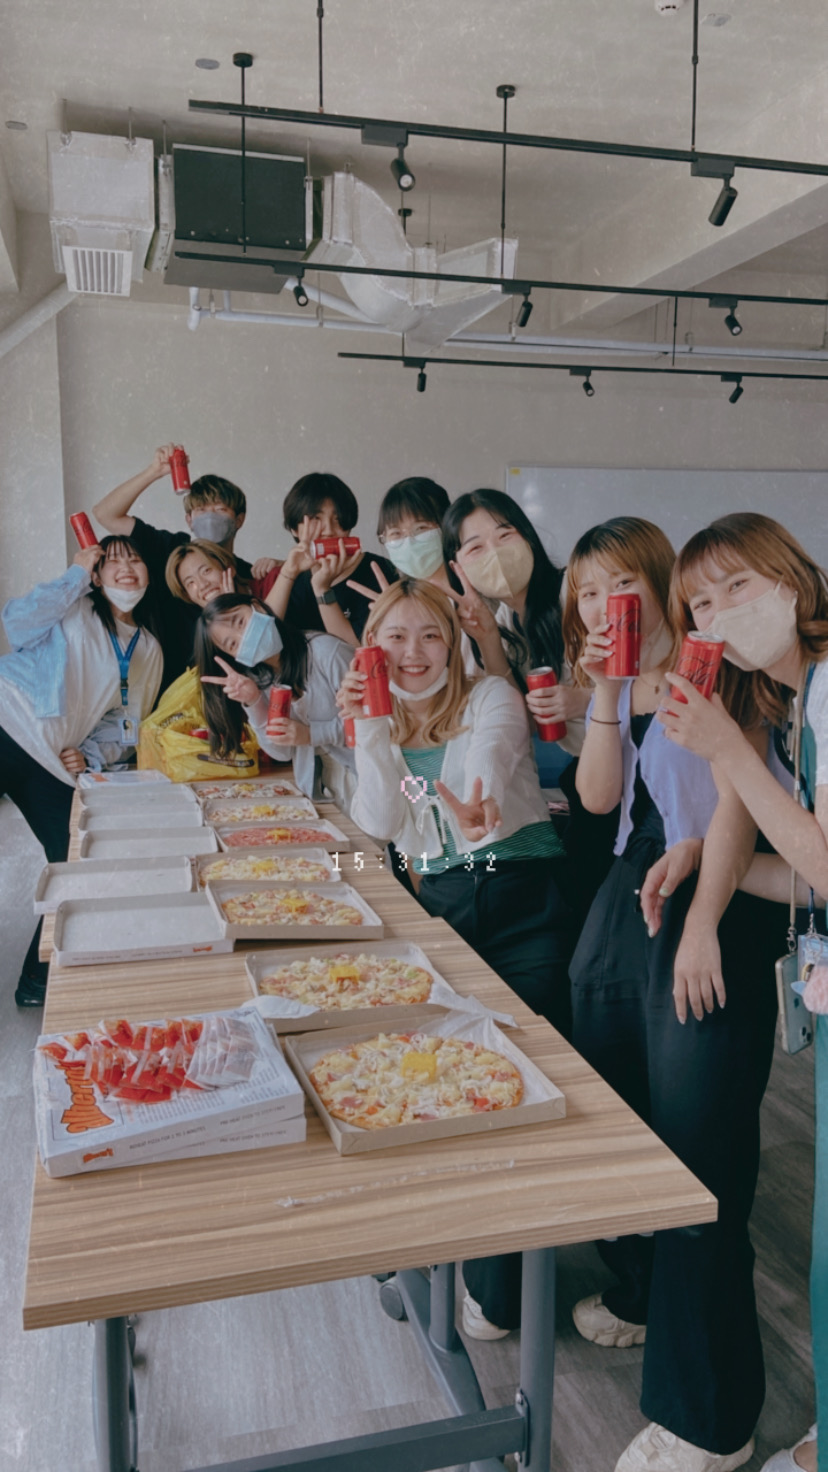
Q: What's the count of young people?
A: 10